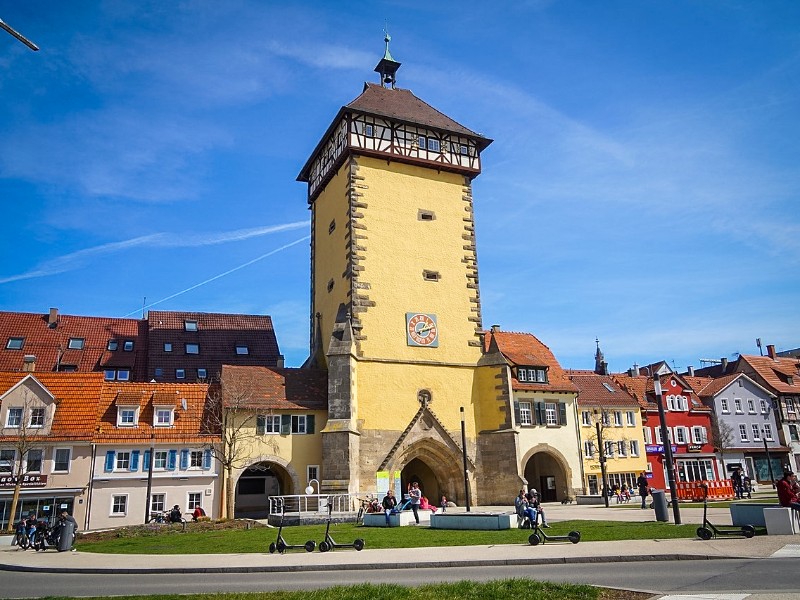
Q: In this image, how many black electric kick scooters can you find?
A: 4